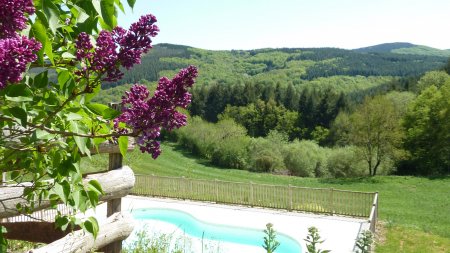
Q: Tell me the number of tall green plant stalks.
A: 3